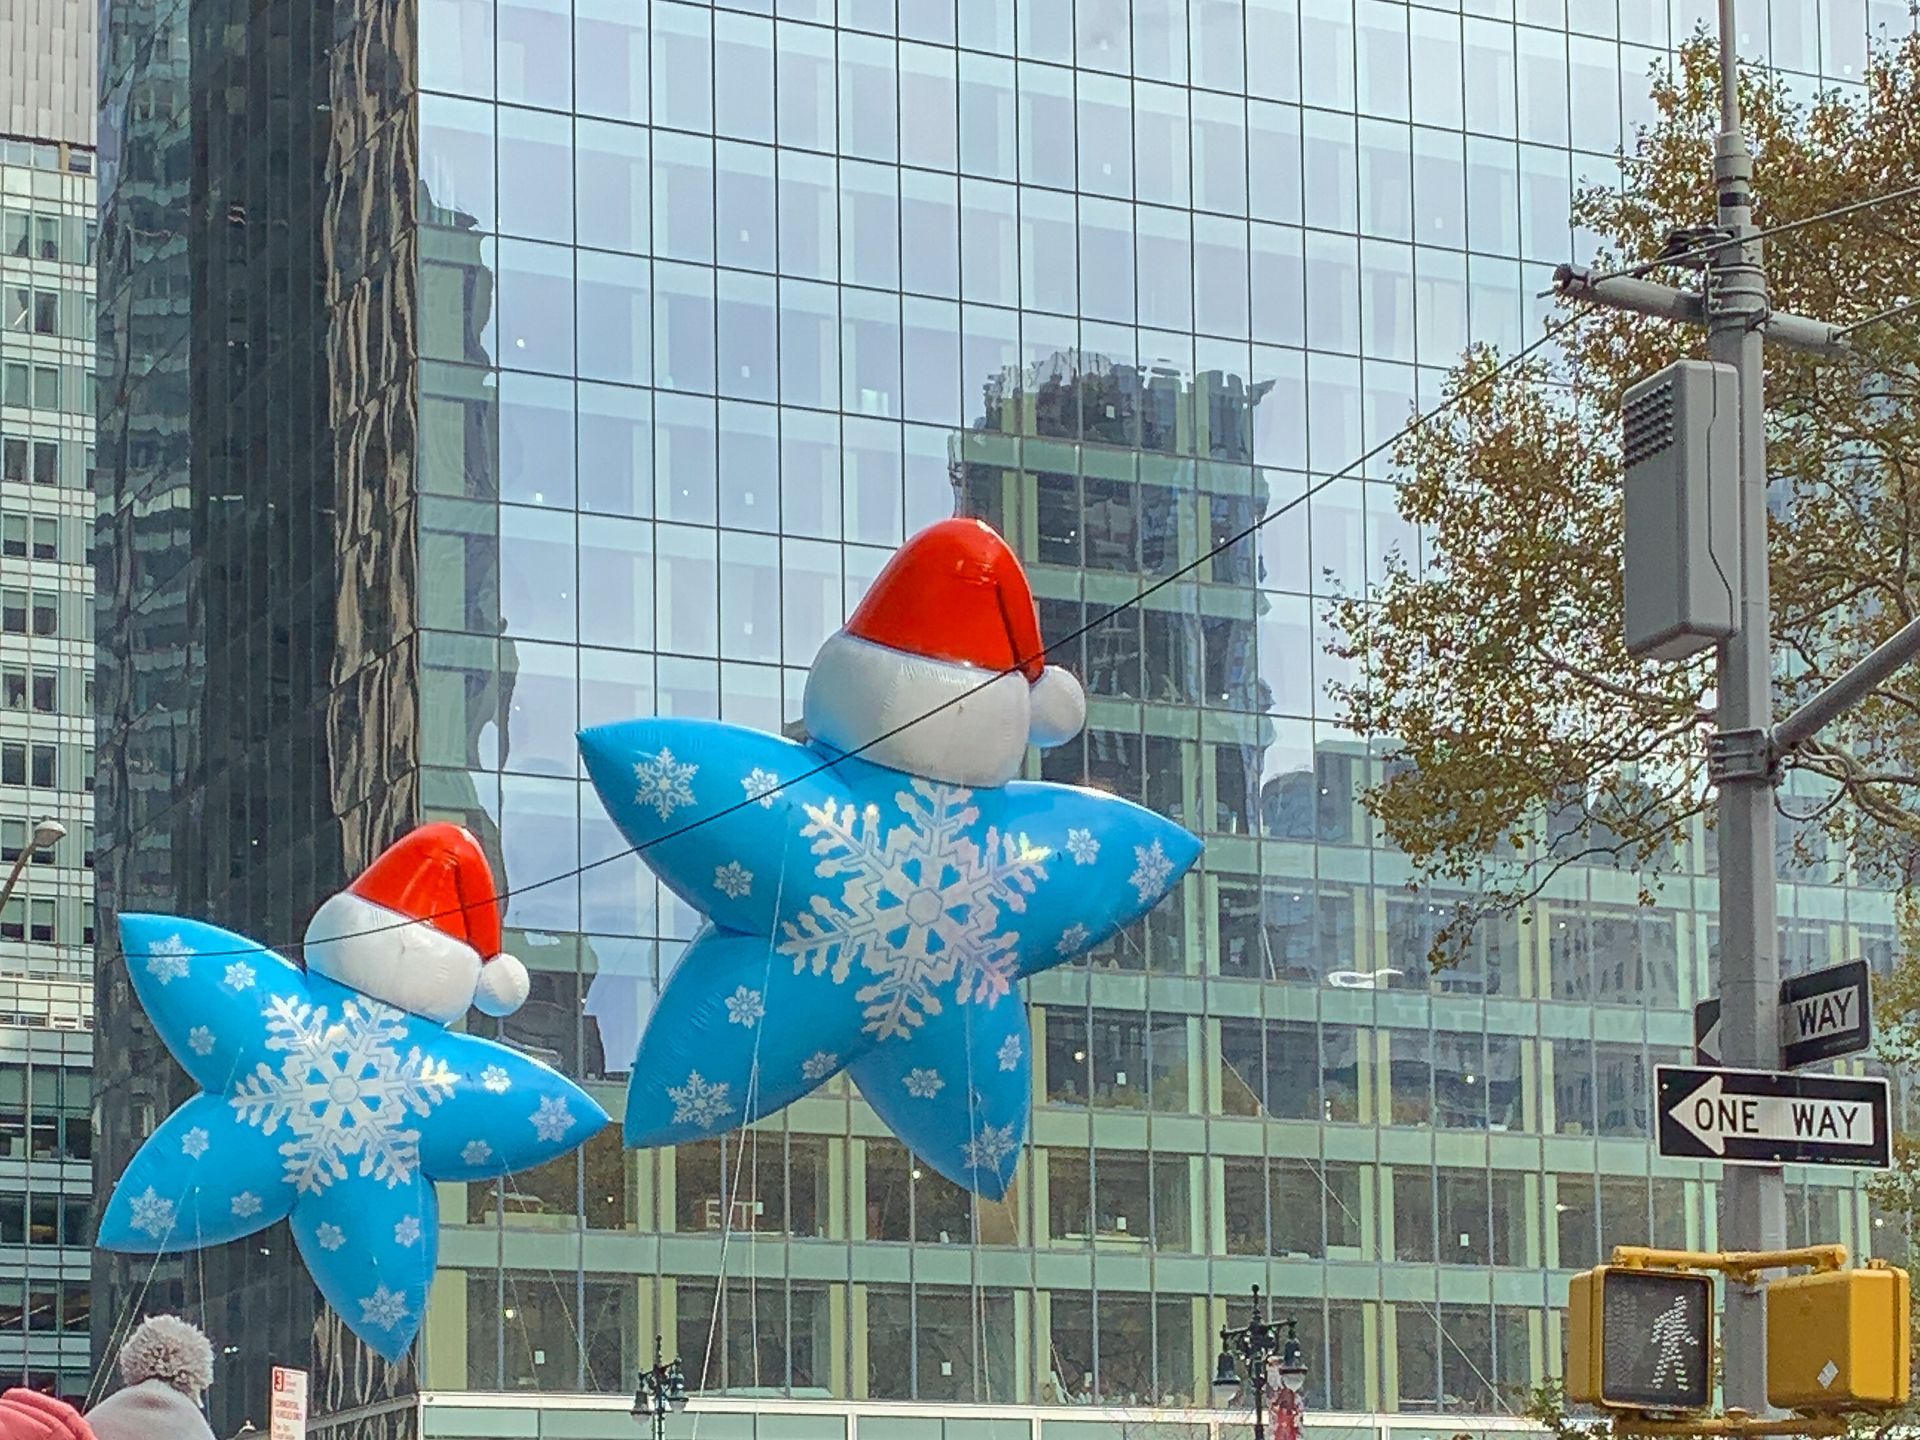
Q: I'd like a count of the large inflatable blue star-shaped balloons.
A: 2